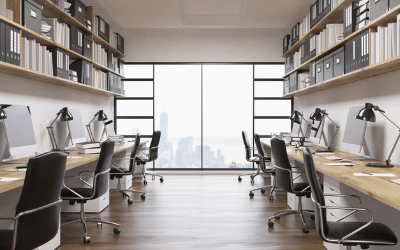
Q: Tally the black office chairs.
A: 8